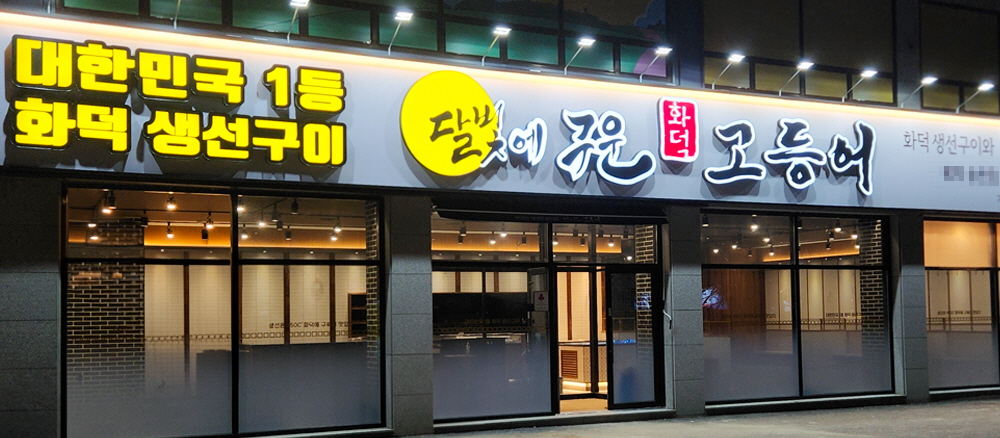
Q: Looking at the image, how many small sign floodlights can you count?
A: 10